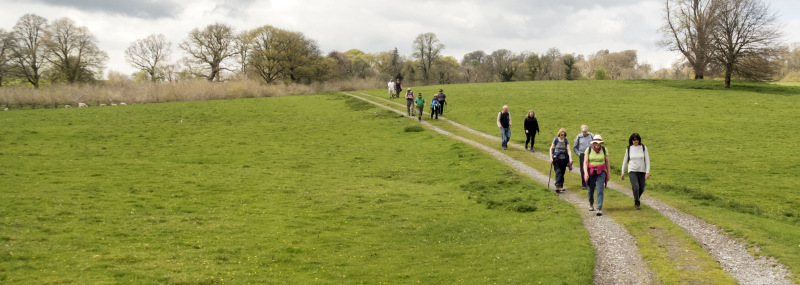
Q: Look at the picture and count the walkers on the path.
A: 12